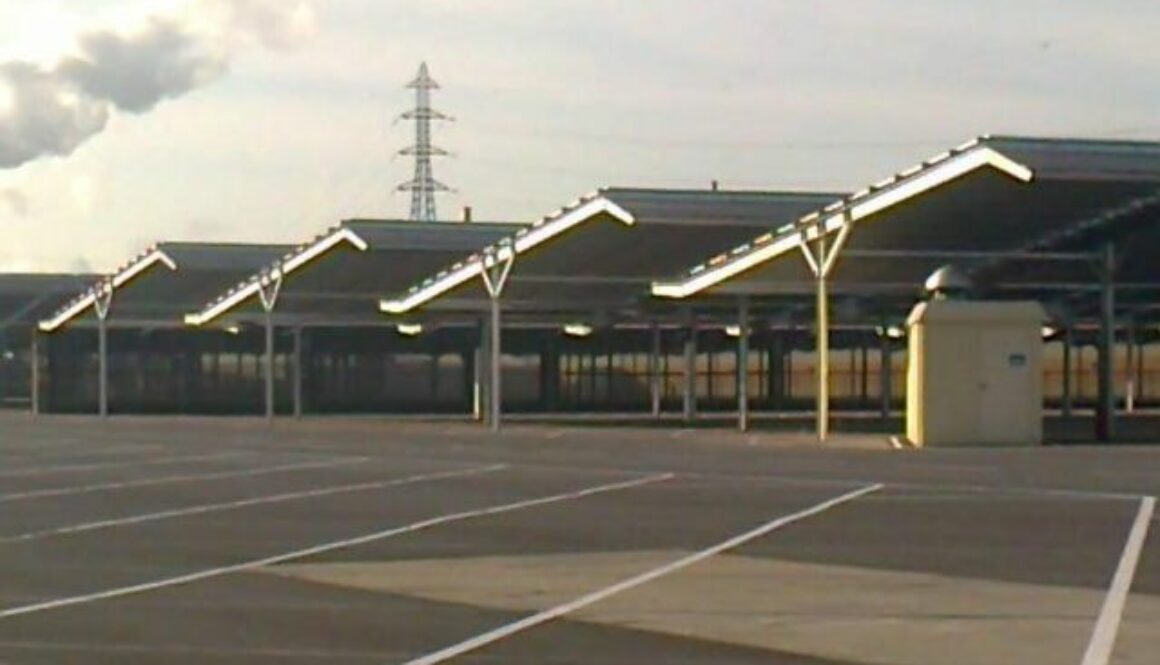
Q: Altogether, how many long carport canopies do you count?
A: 4